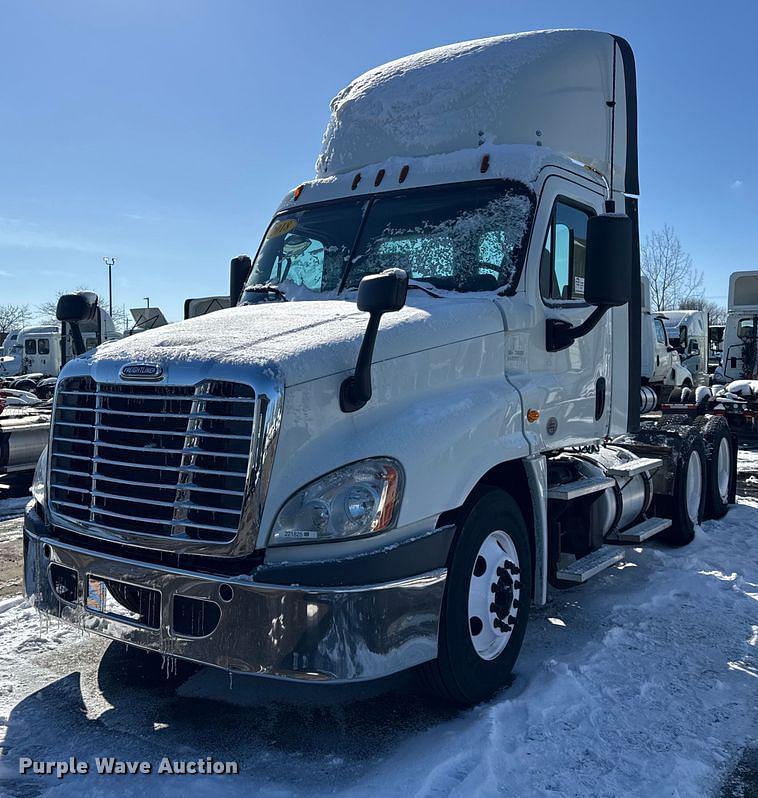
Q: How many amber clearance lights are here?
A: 5